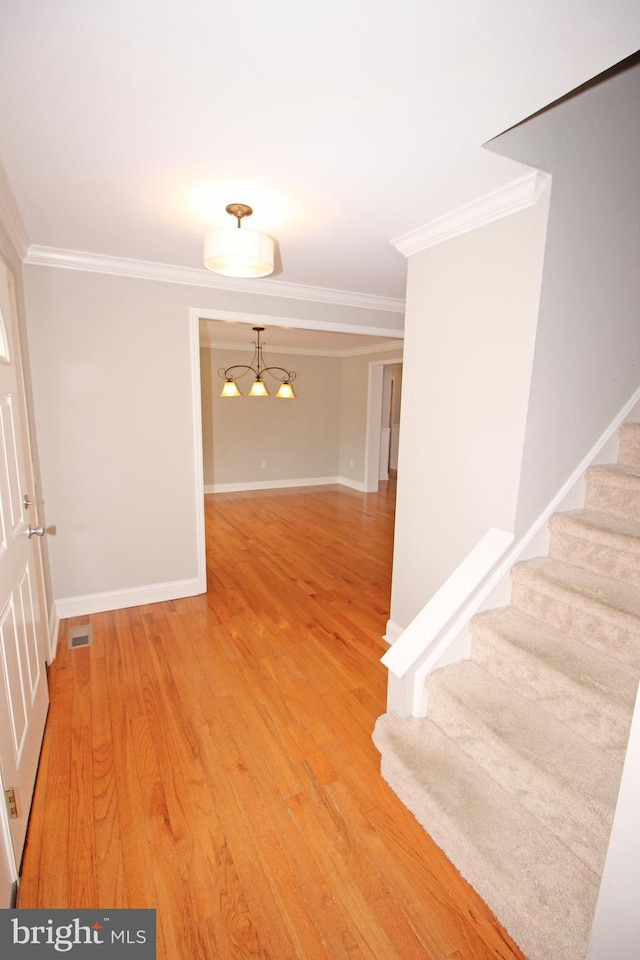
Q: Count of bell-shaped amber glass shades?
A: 3